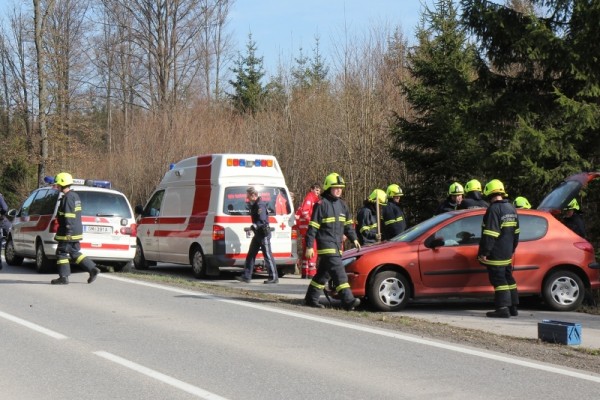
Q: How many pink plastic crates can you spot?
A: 0